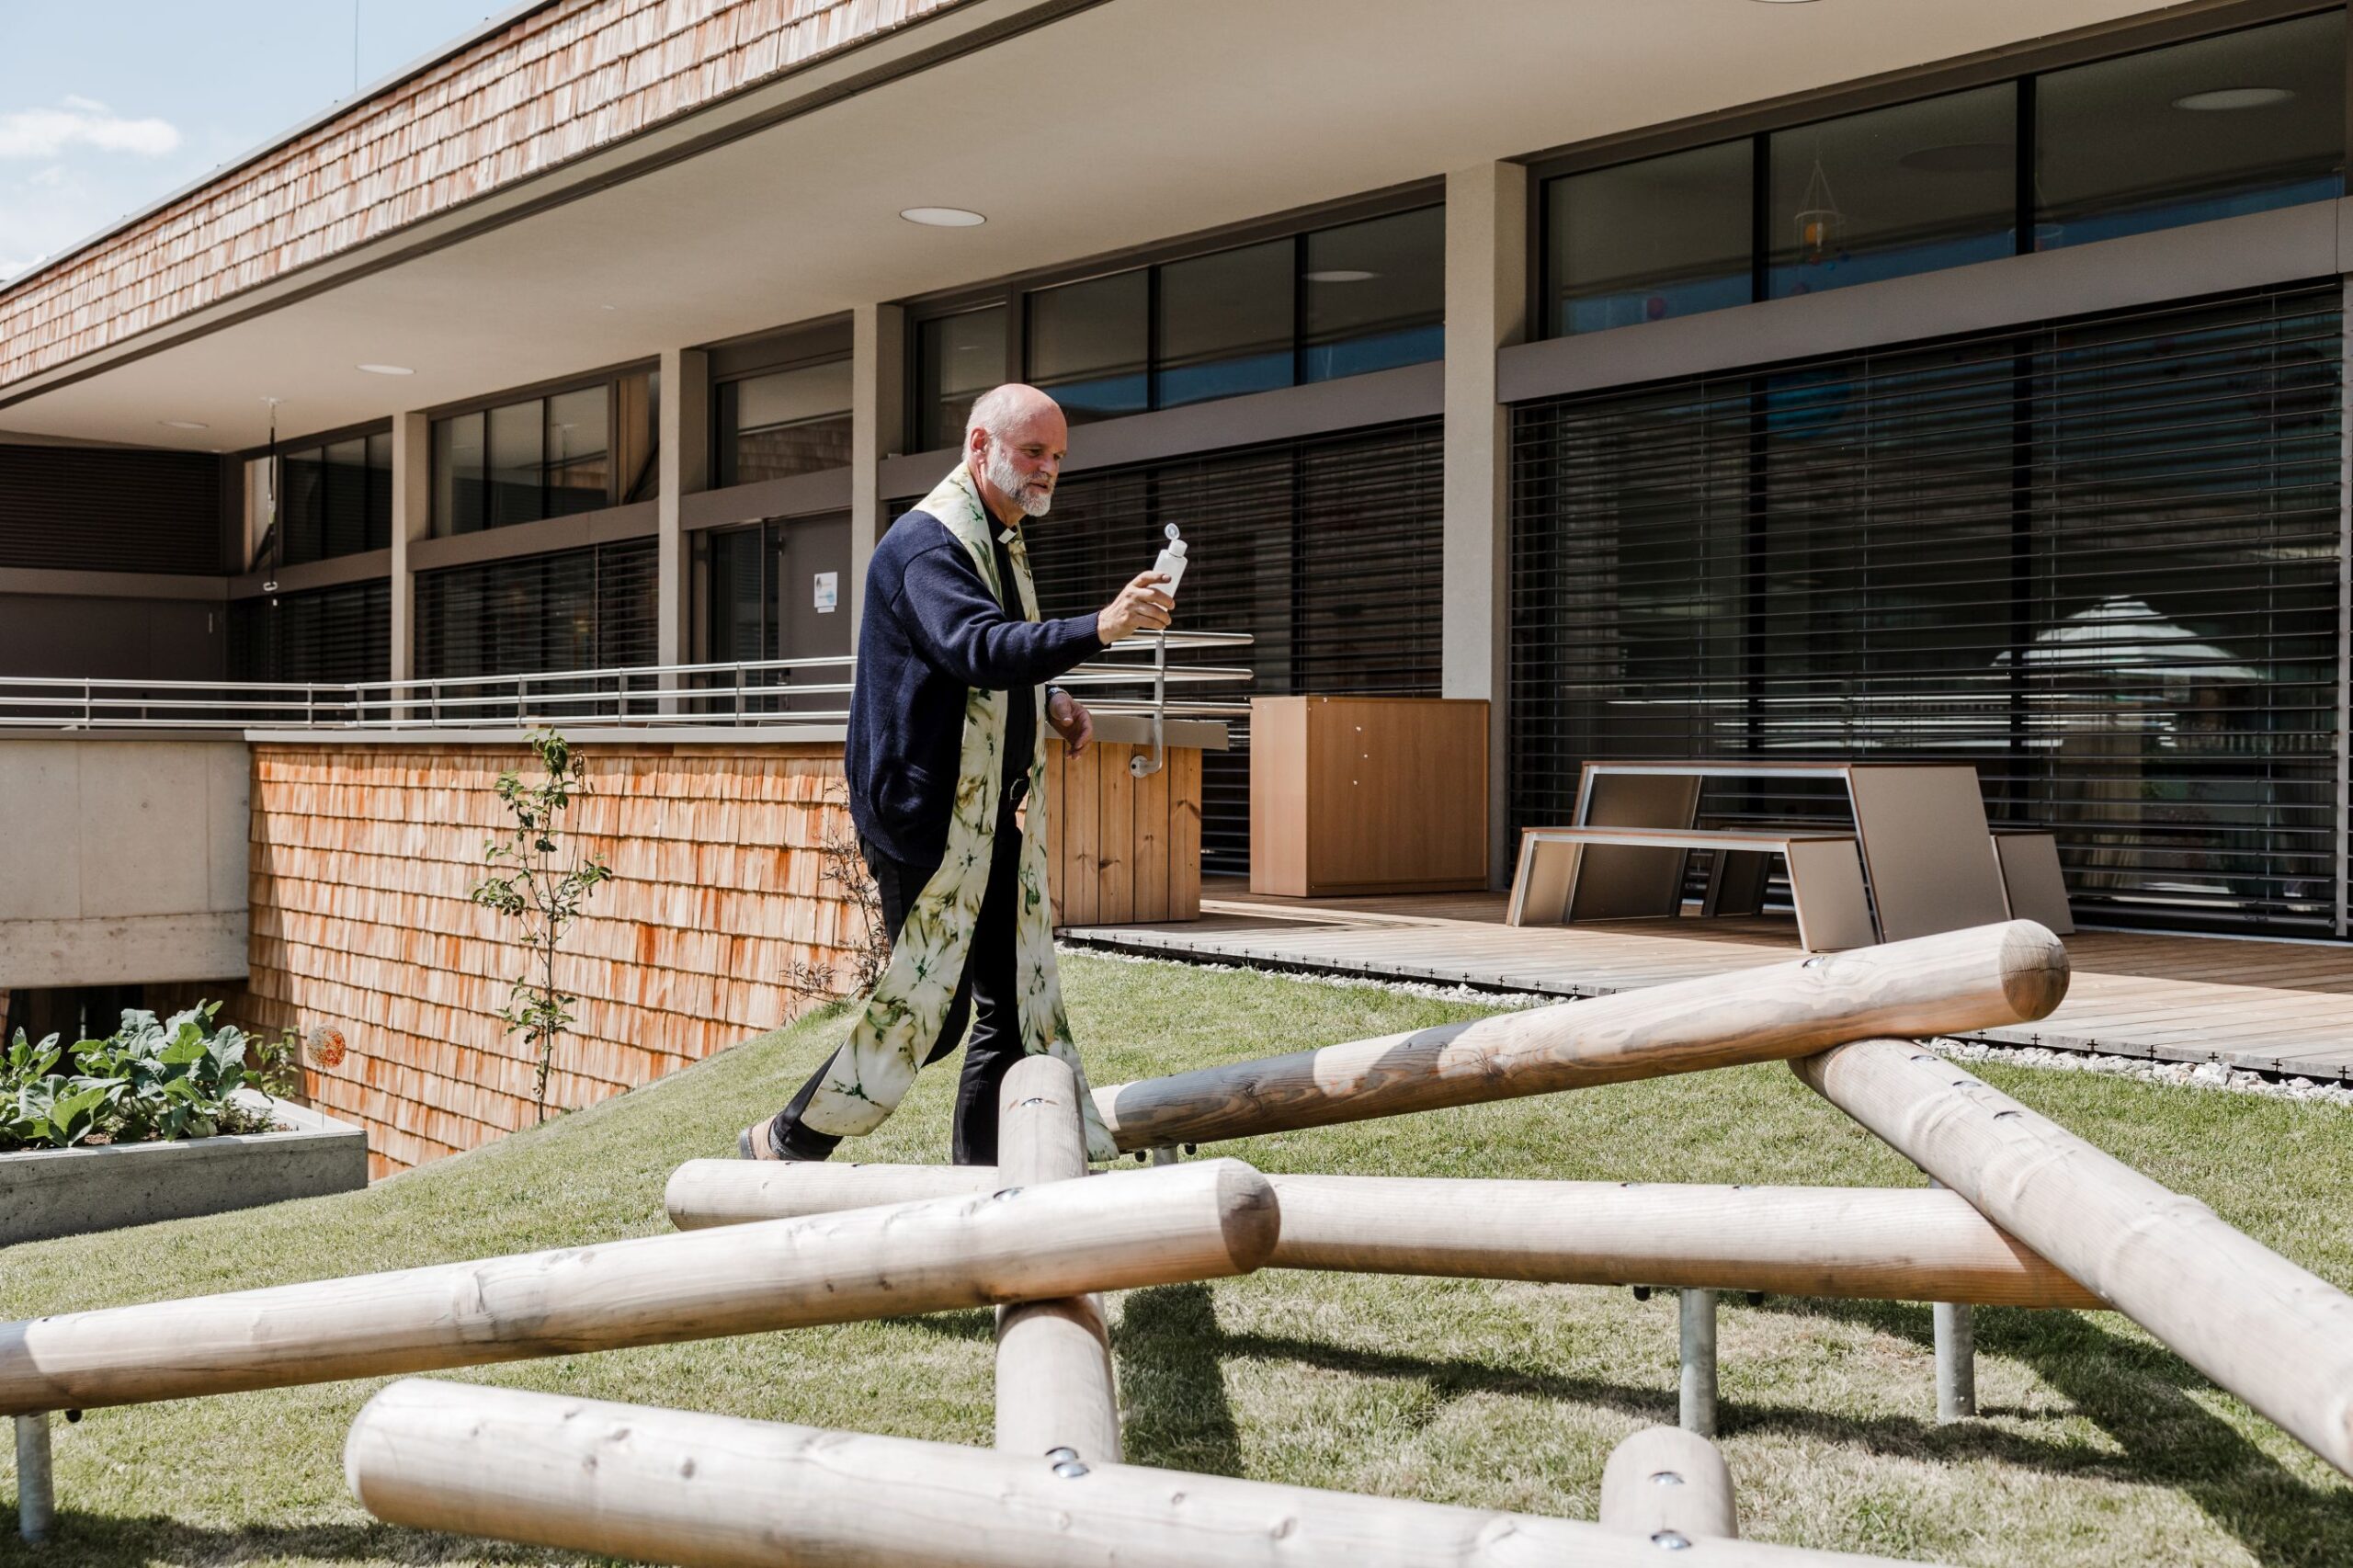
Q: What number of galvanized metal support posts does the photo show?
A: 4